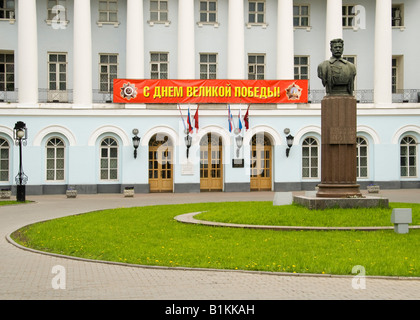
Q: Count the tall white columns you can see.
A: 8